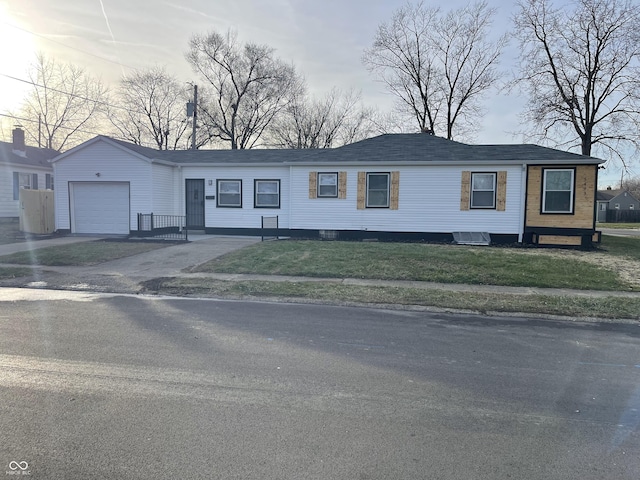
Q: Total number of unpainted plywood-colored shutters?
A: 6